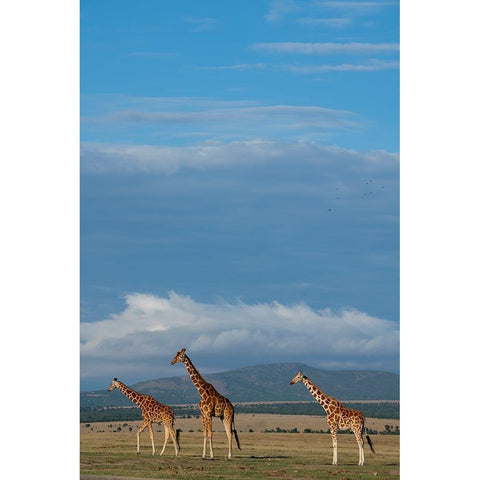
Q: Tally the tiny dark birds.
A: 8